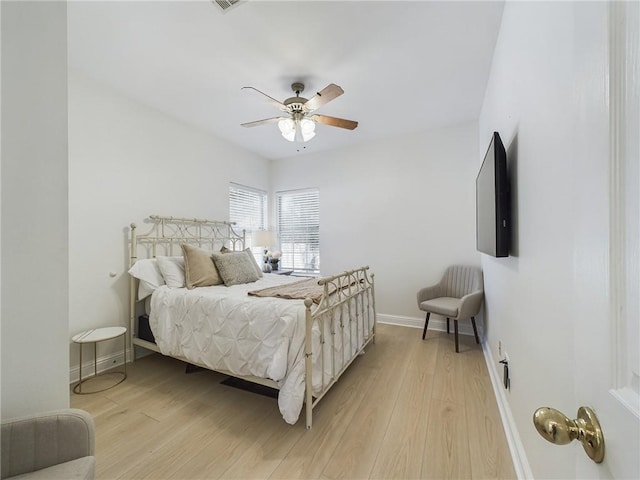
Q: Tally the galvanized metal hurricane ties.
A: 0